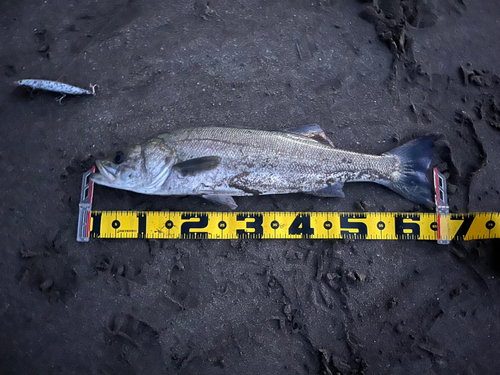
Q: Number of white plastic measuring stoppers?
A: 2